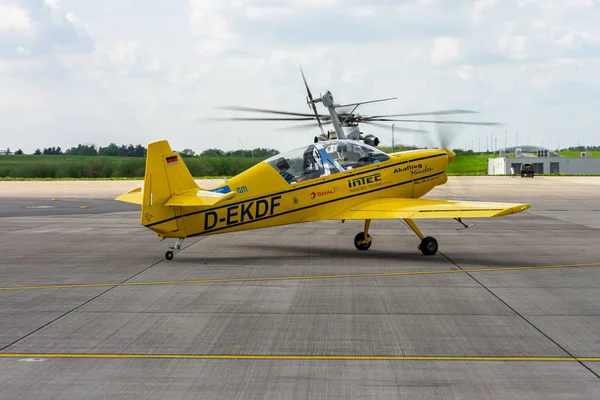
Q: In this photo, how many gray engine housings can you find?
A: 2